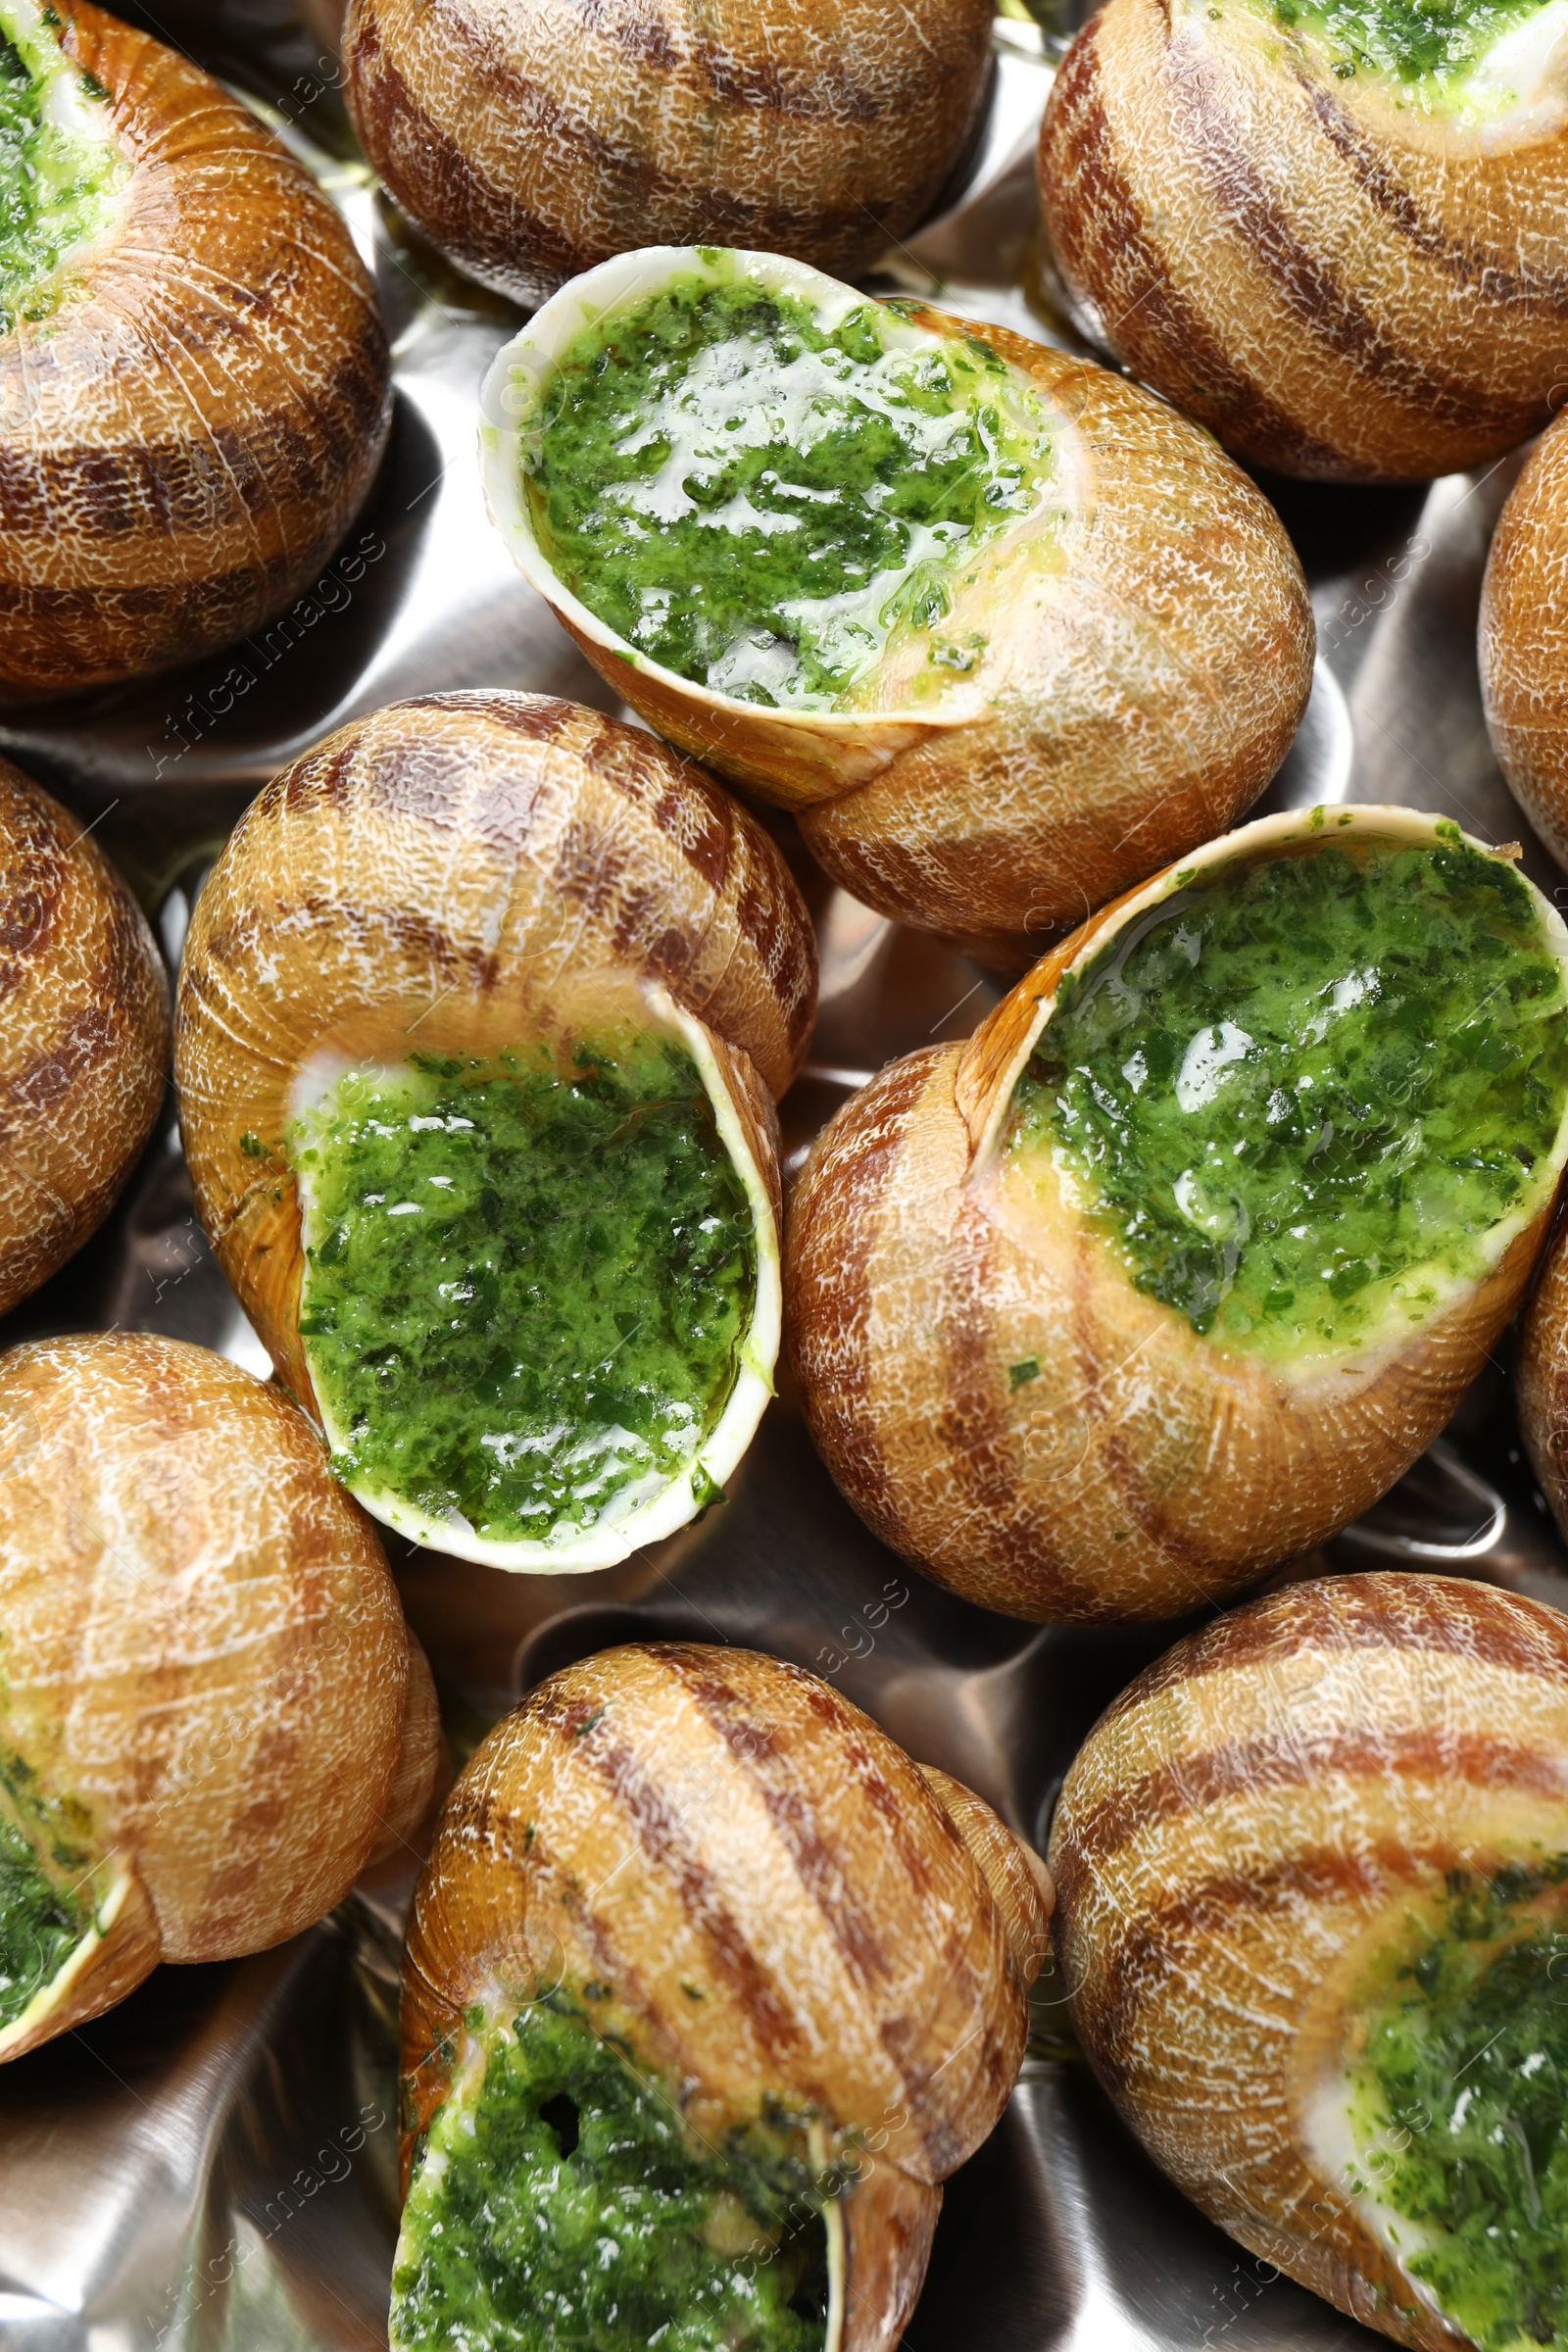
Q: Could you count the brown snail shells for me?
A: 12